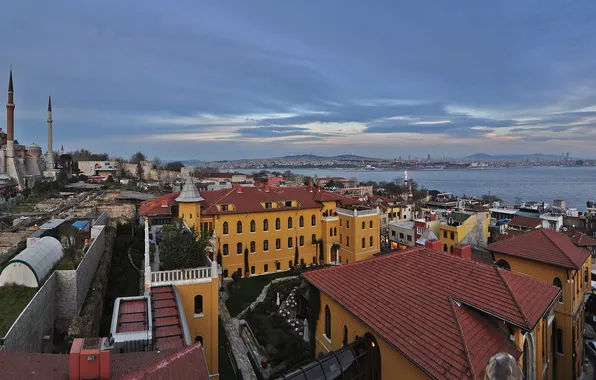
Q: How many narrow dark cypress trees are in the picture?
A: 4